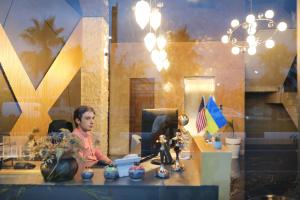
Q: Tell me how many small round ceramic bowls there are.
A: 3